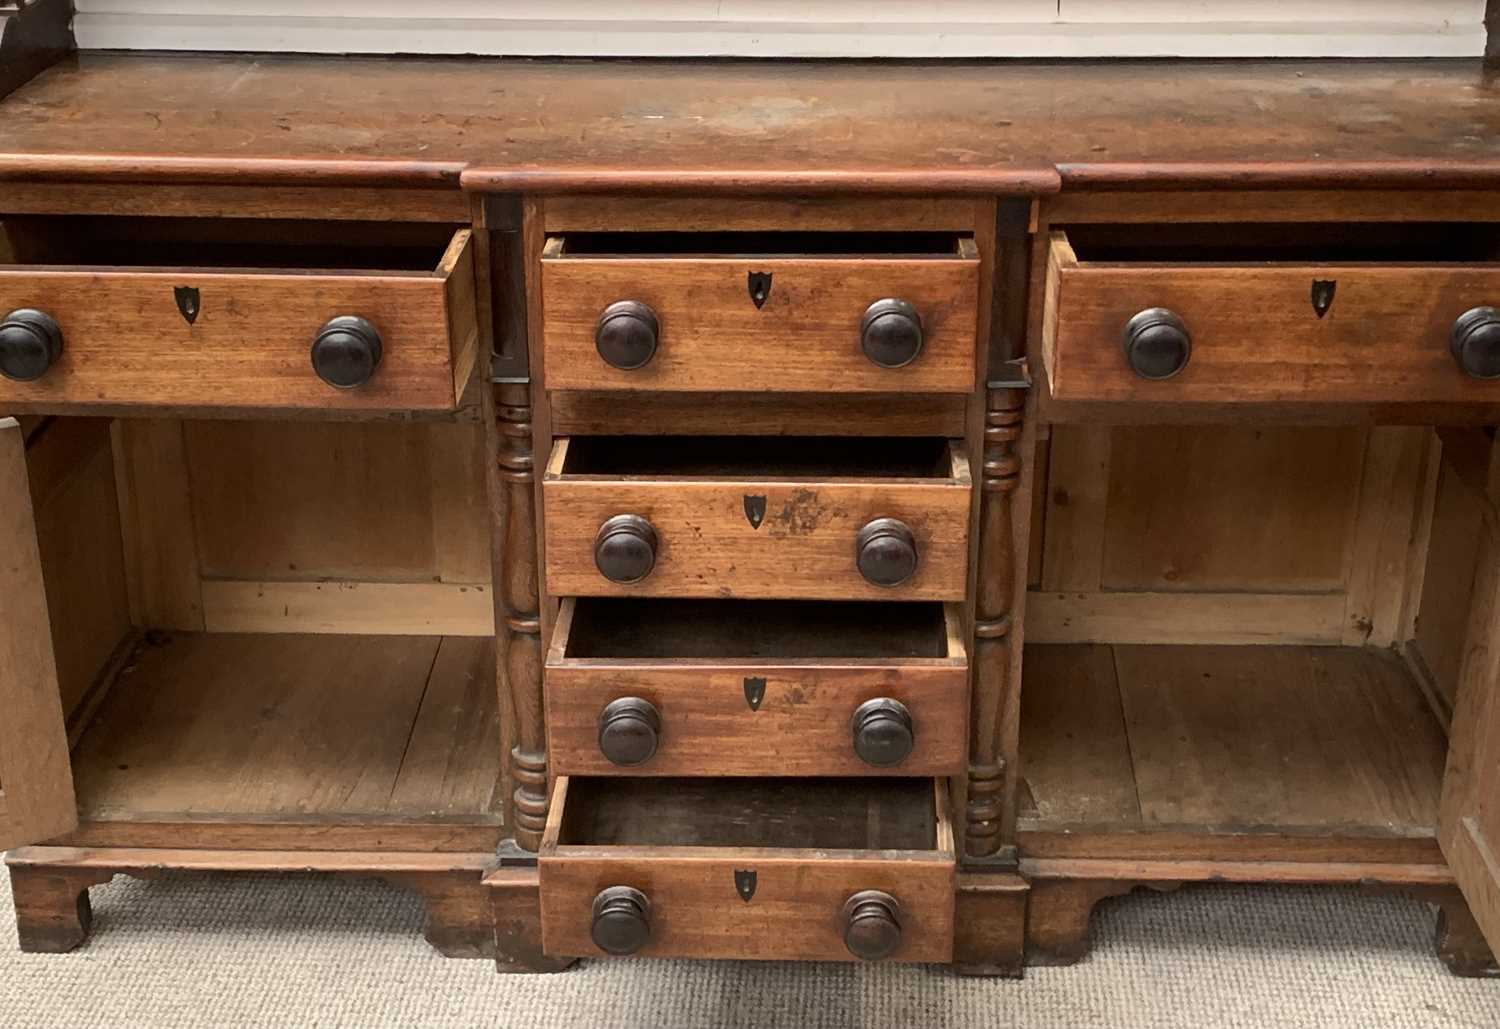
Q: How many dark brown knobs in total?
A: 12